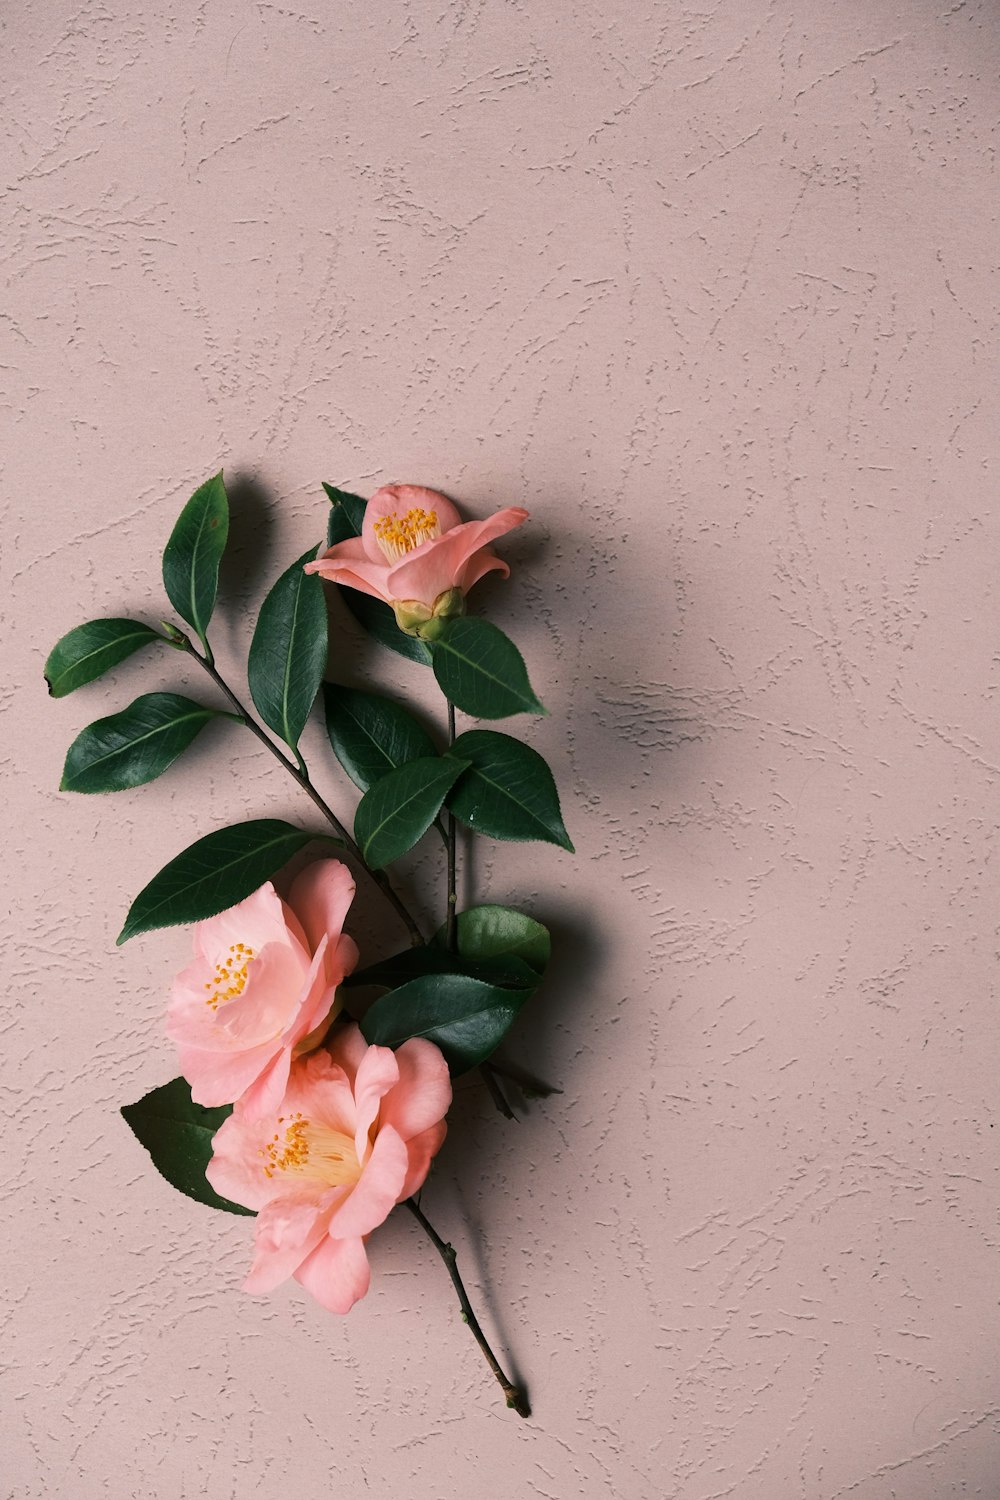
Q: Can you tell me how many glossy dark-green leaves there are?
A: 14